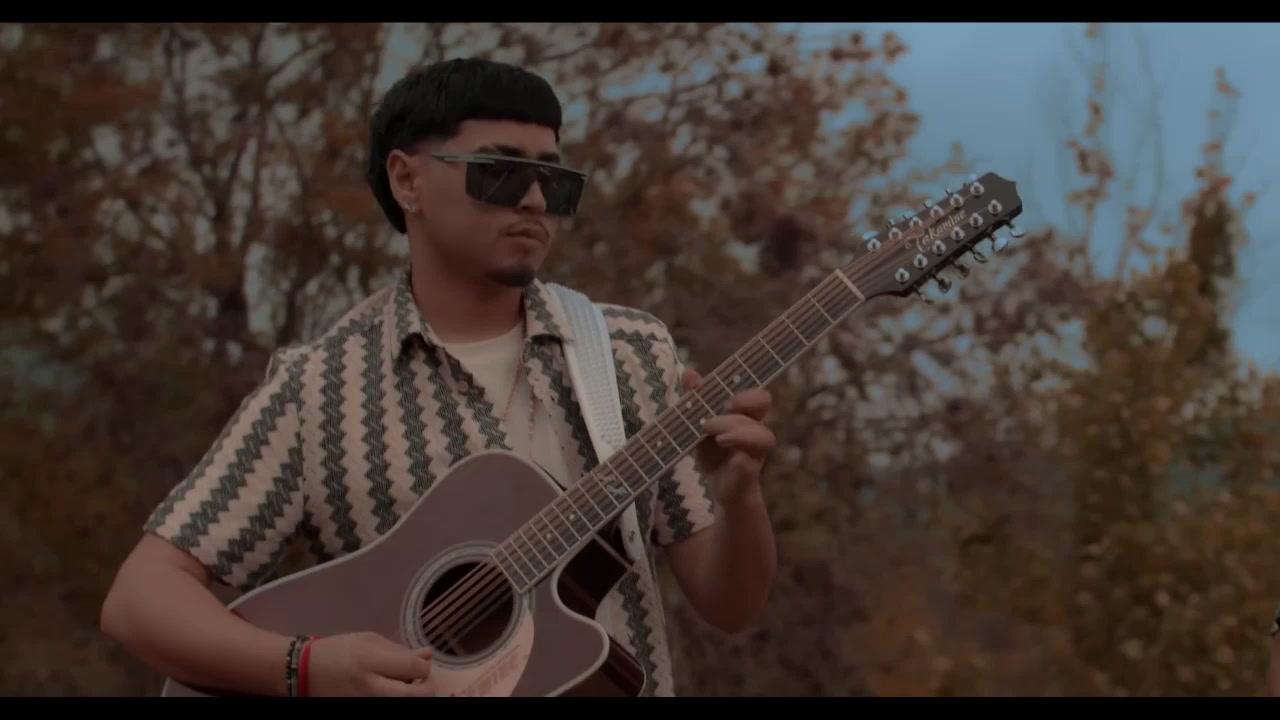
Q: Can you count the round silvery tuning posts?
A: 12